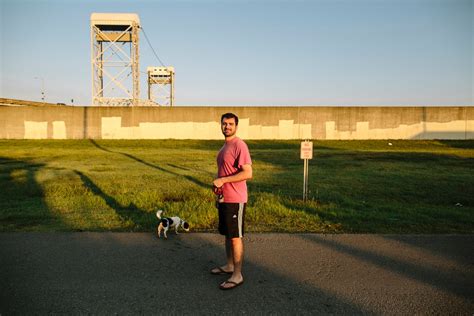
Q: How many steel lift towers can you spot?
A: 2